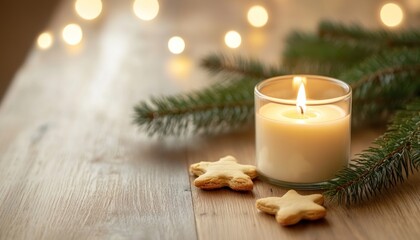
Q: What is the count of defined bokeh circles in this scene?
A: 8